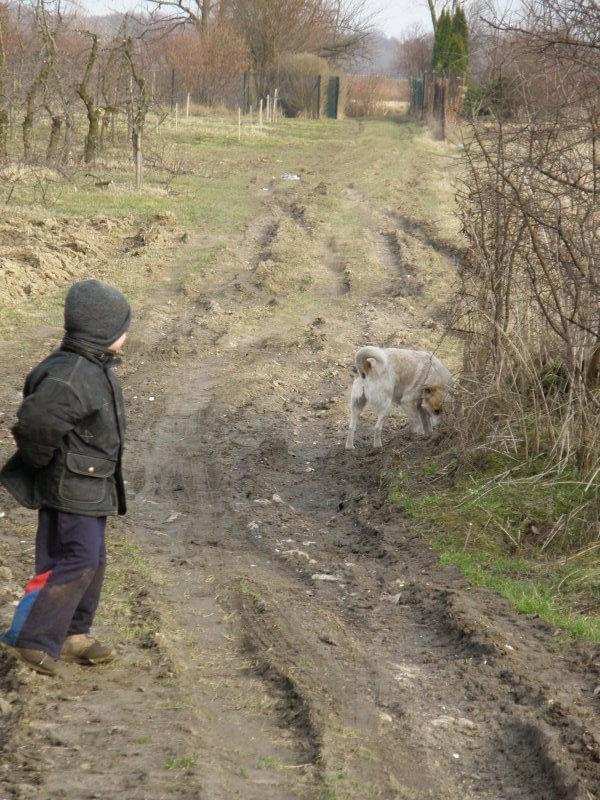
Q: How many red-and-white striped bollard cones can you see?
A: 0